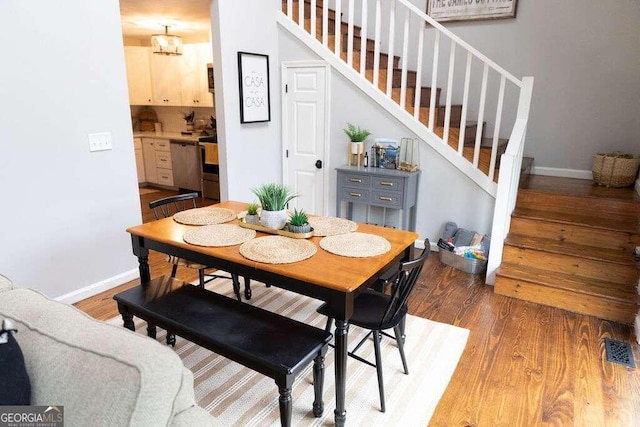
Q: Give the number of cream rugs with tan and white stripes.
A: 1